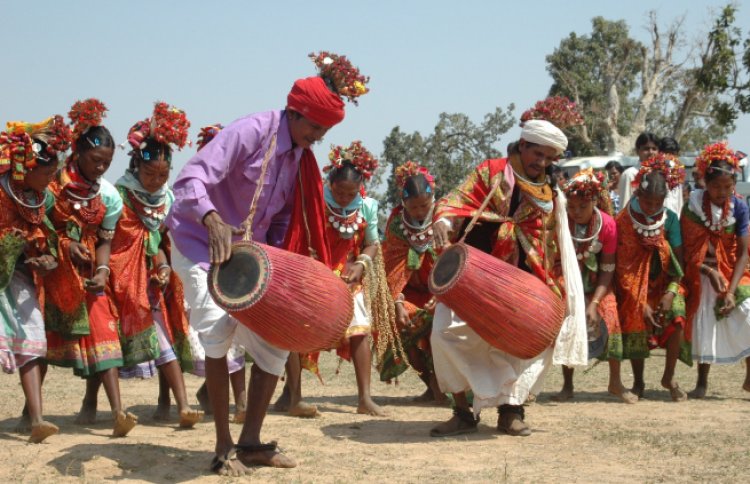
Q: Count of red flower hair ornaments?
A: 11